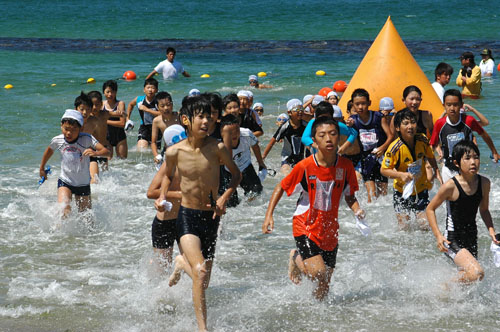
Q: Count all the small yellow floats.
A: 6